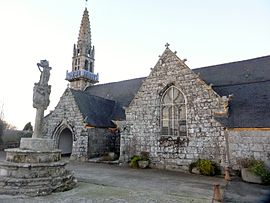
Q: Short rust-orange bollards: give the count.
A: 2